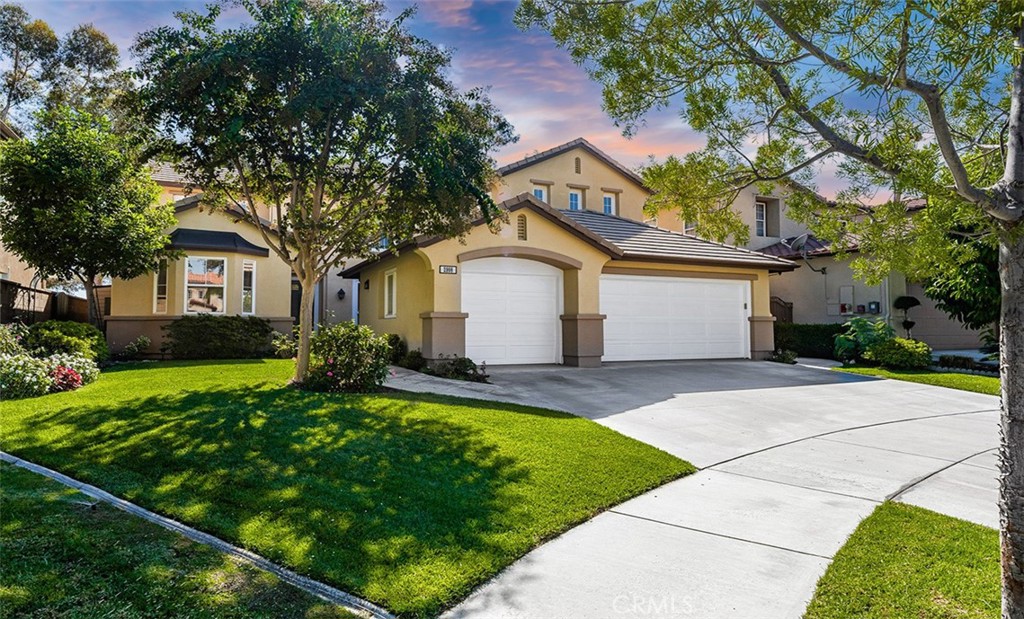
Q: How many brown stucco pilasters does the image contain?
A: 3